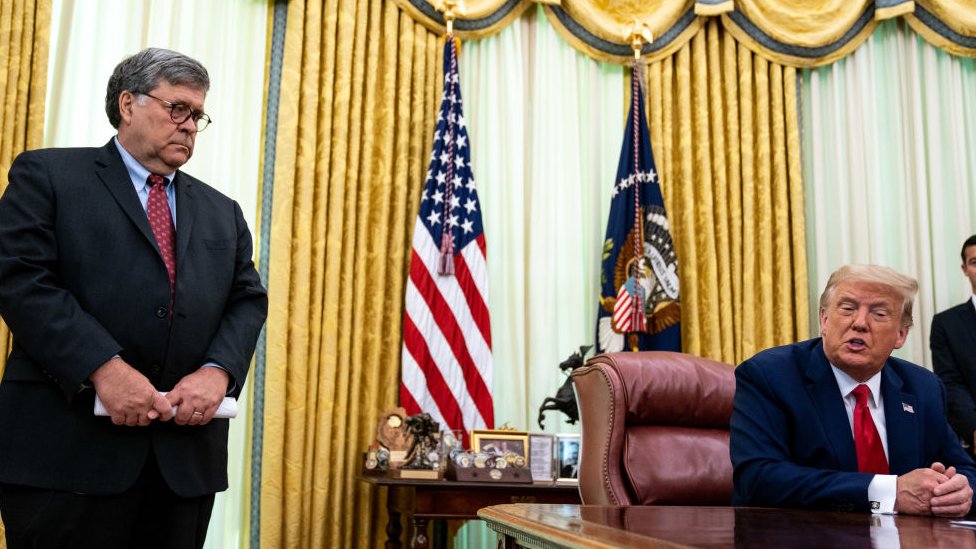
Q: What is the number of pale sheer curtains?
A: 3